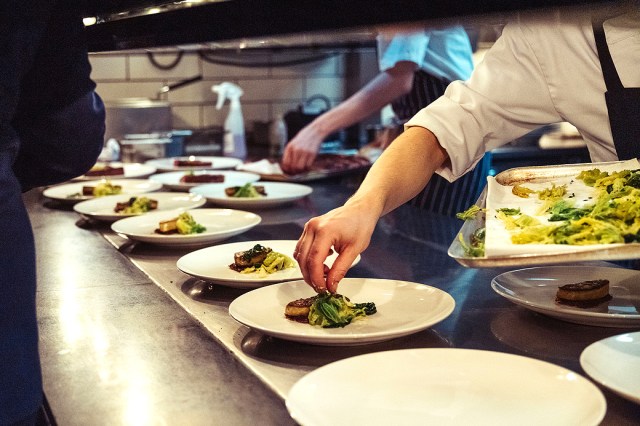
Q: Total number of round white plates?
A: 12